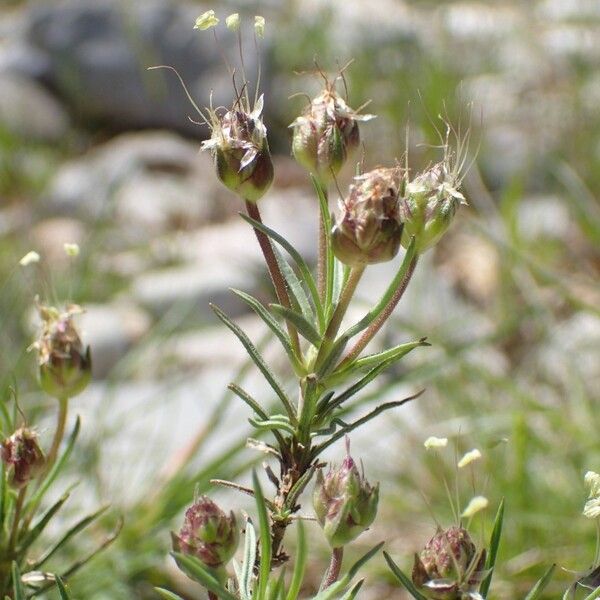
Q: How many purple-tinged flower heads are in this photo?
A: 9